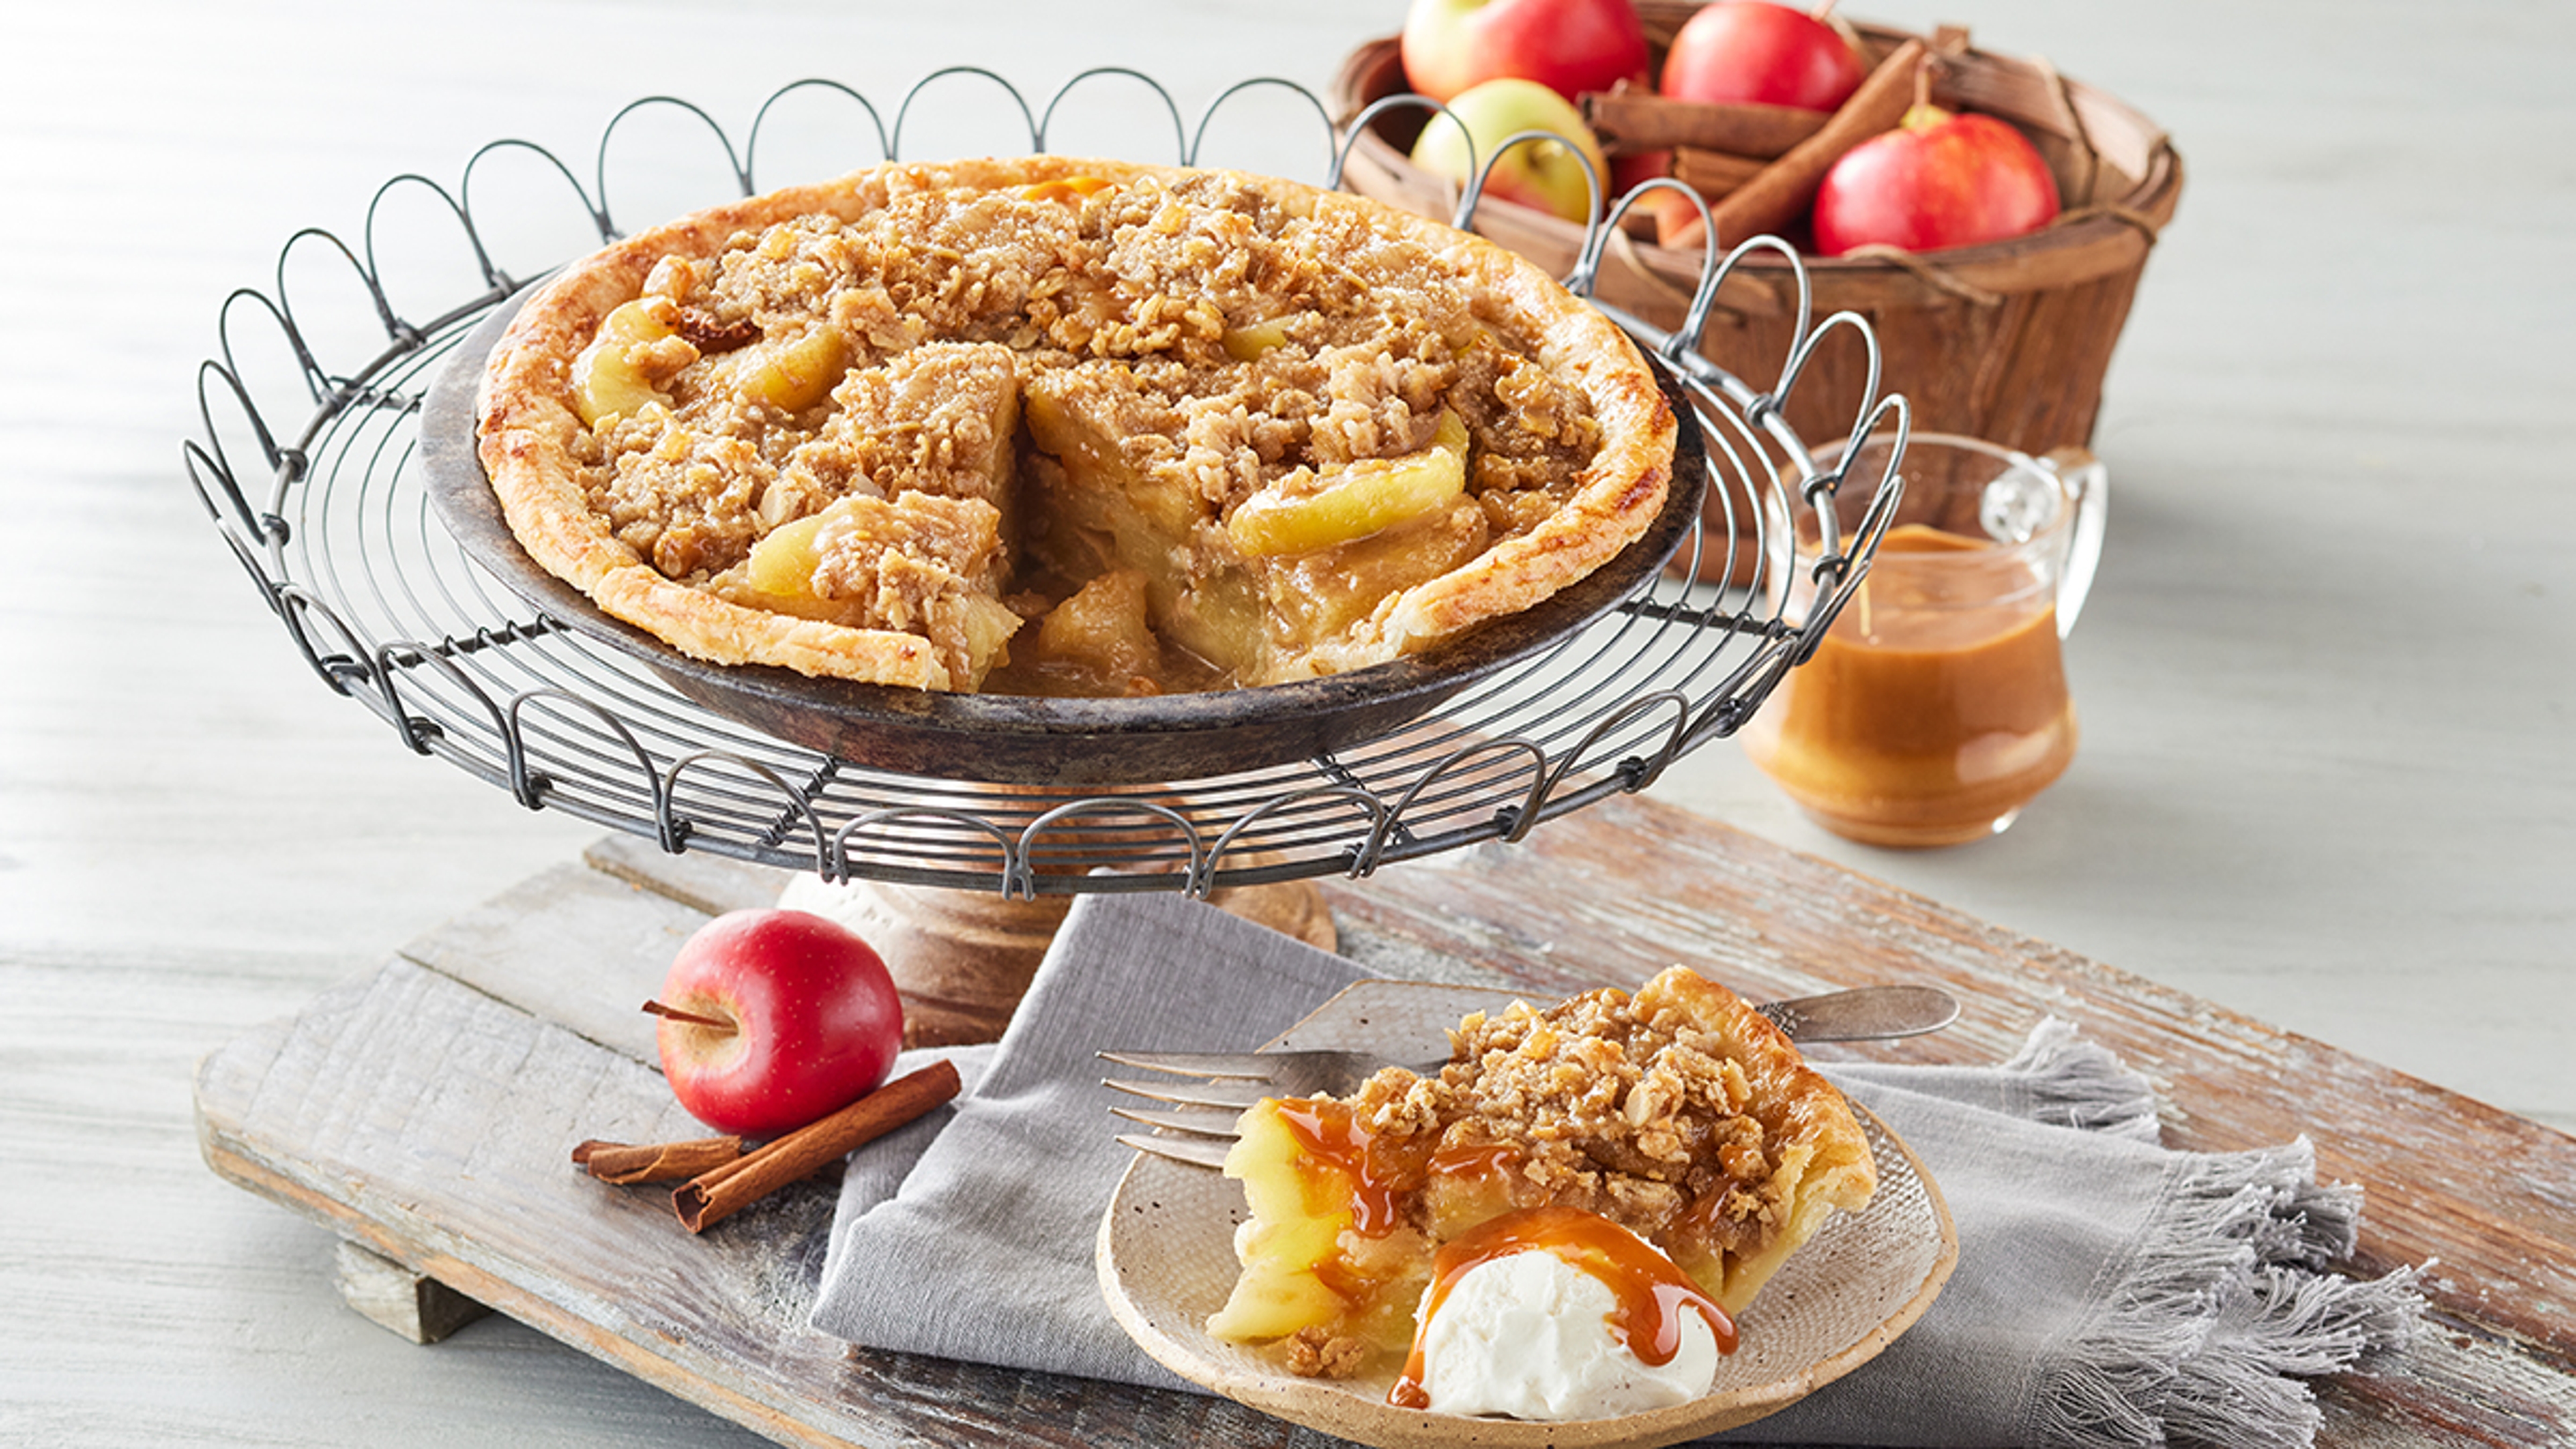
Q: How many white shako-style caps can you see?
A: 0